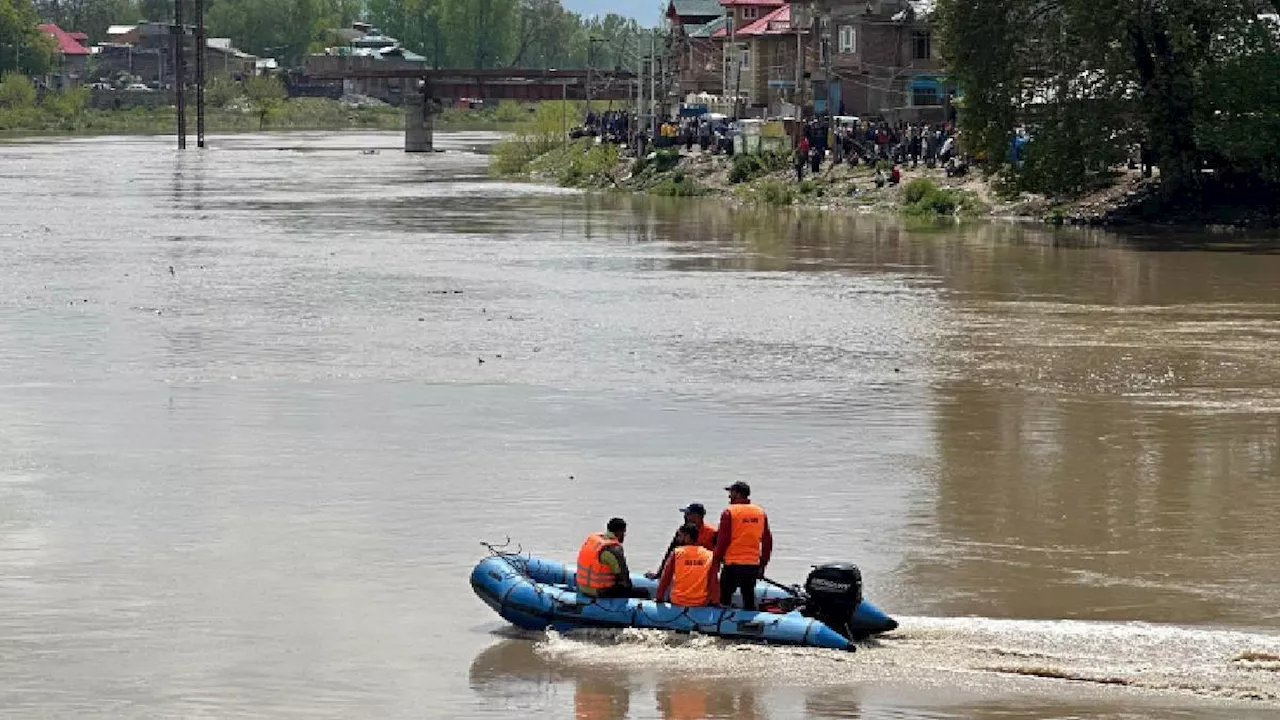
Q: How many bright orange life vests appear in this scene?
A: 4